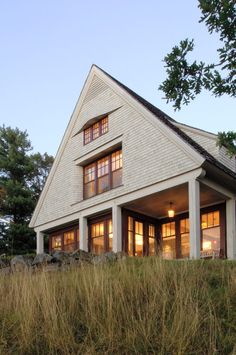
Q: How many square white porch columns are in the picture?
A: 5